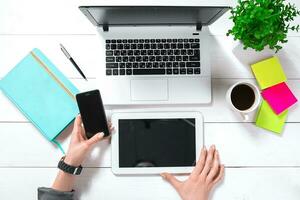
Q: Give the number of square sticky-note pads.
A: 3